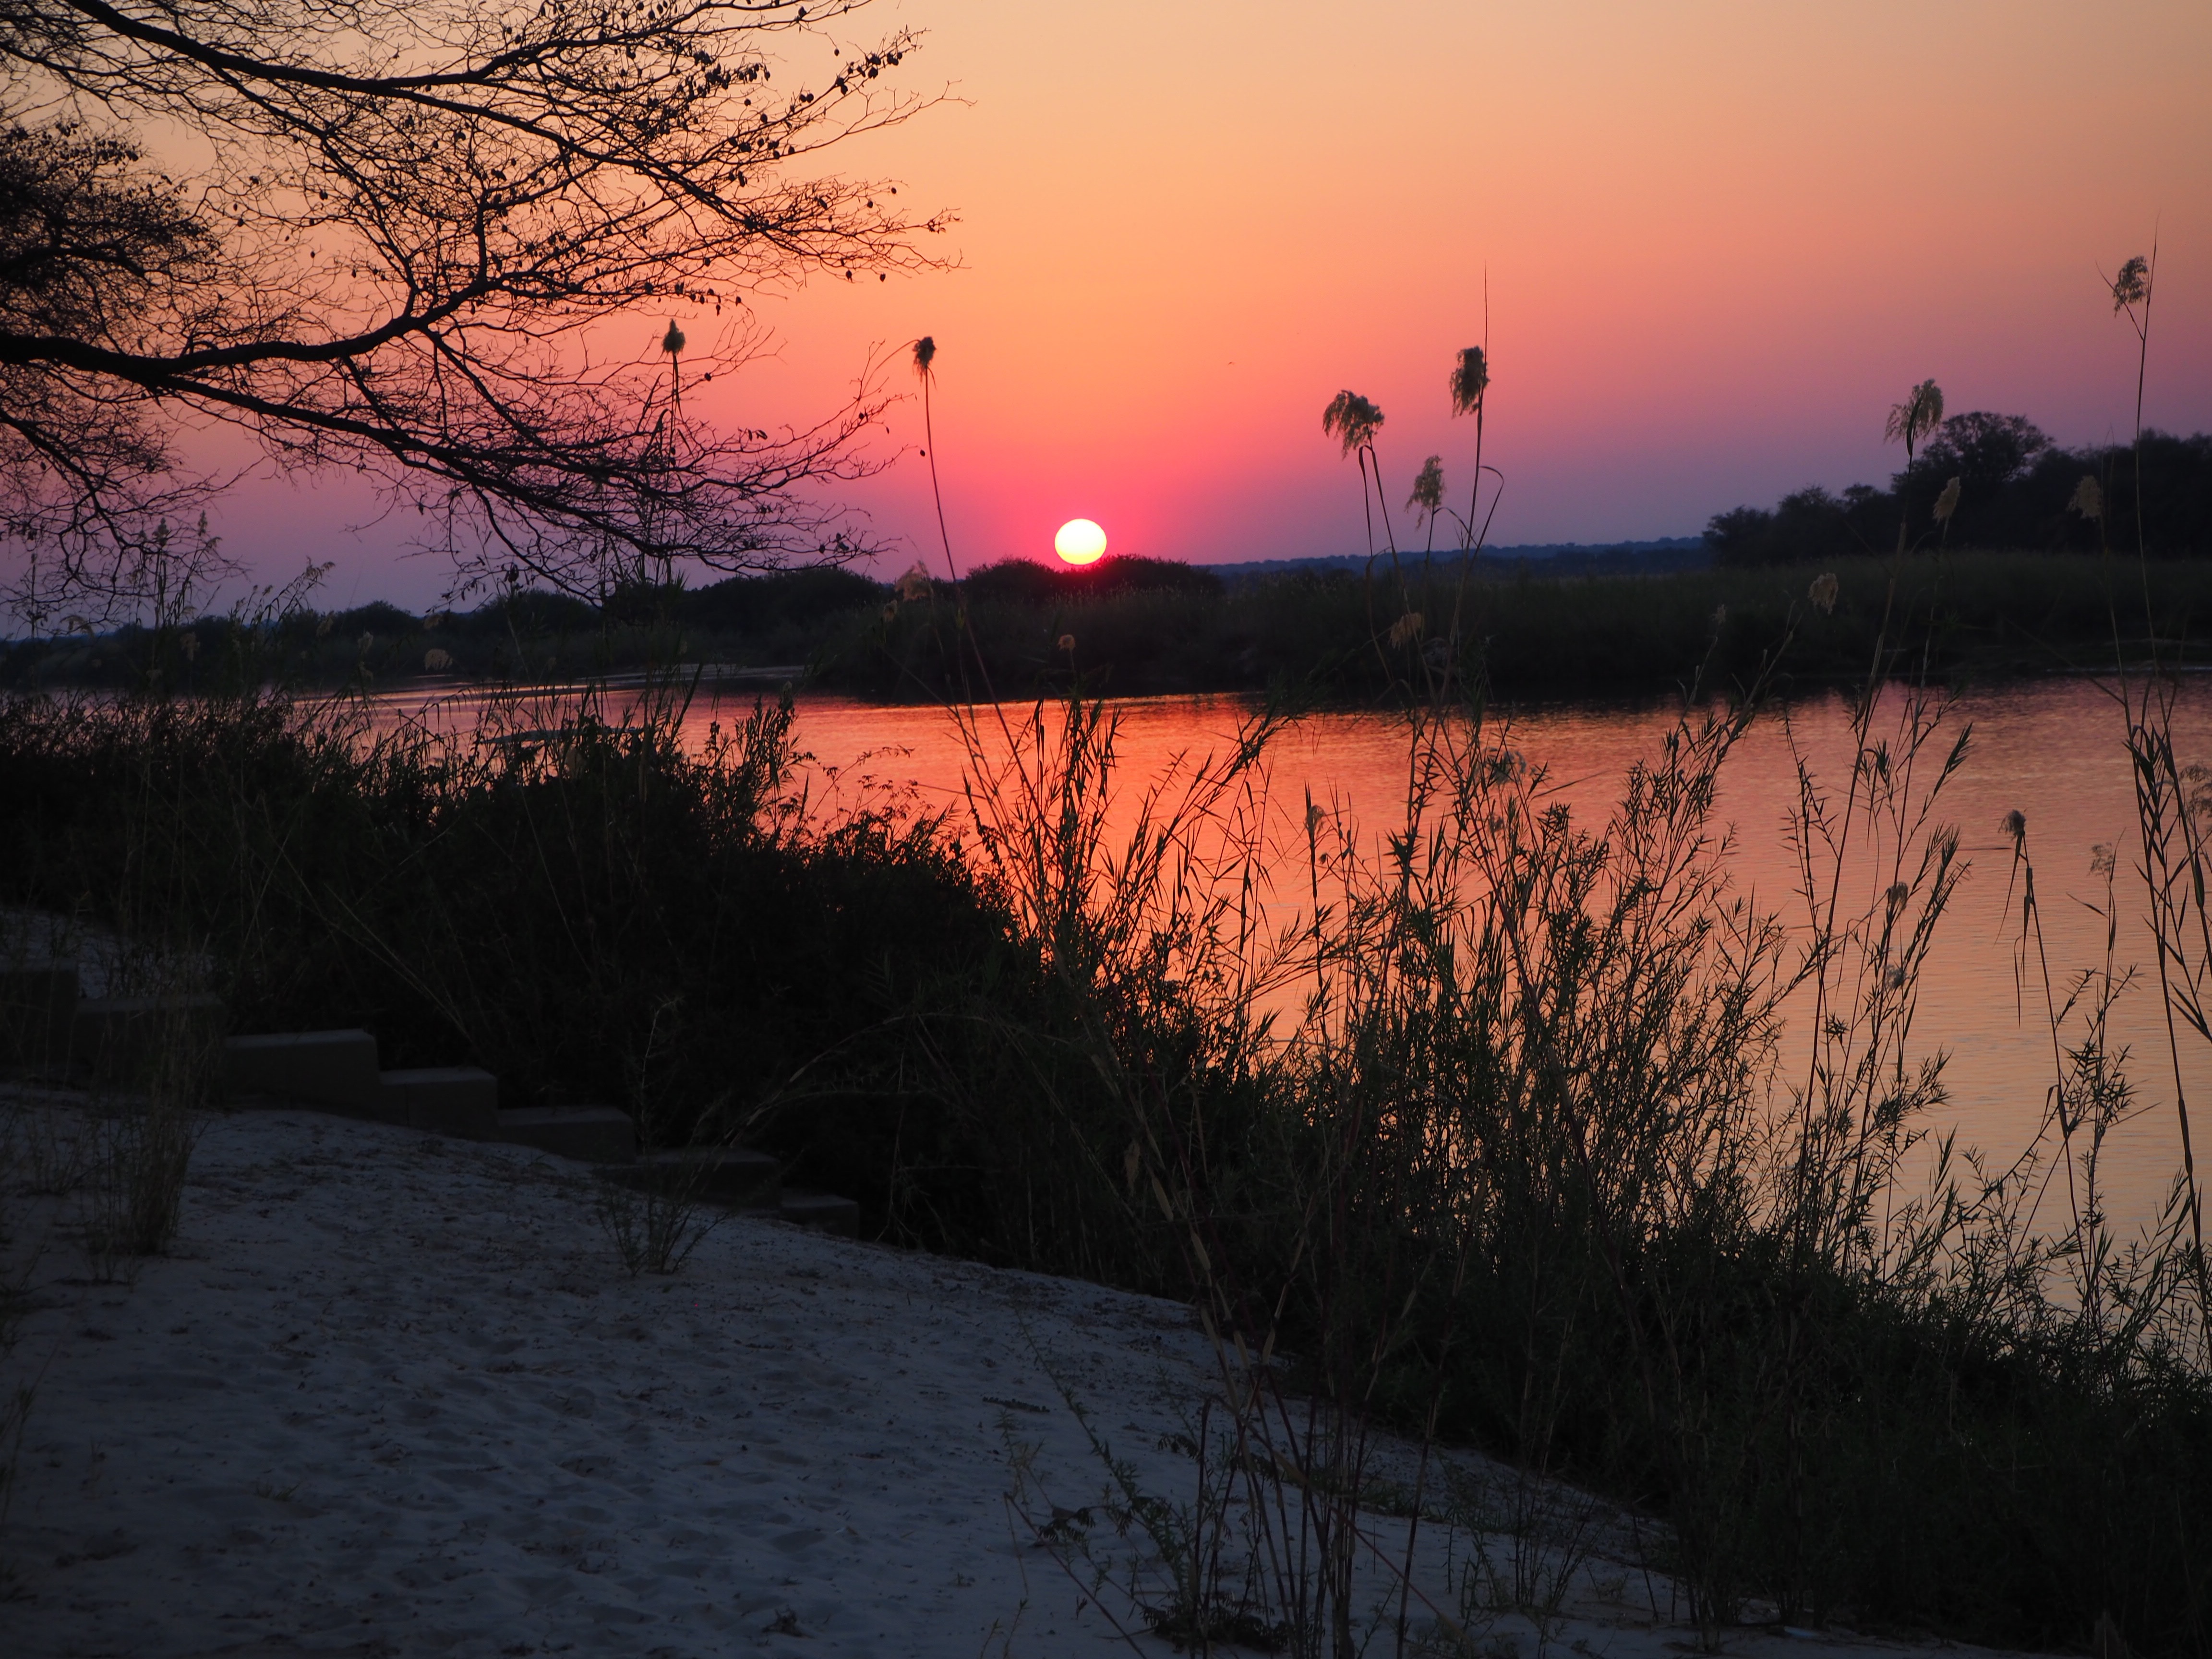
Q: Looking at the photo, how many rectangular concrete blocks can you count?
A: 7